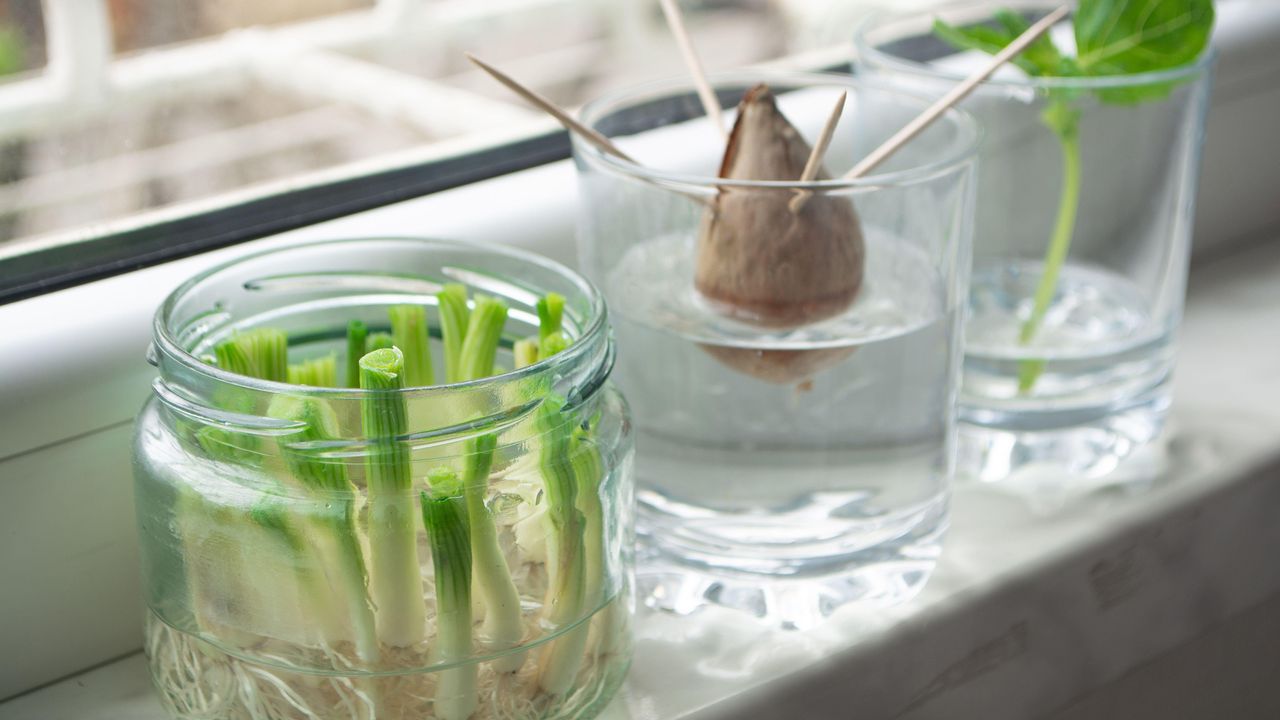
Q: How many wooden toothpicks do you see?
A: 4